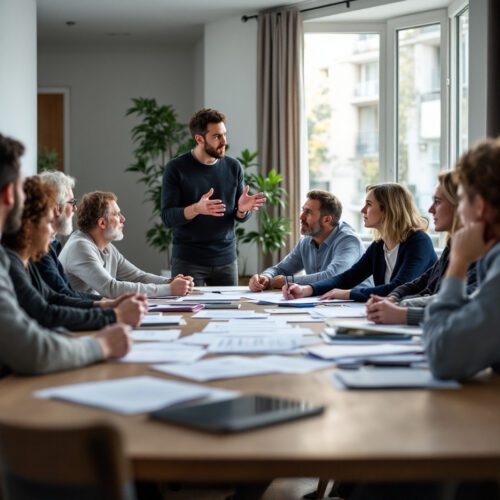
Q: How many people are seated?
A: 8